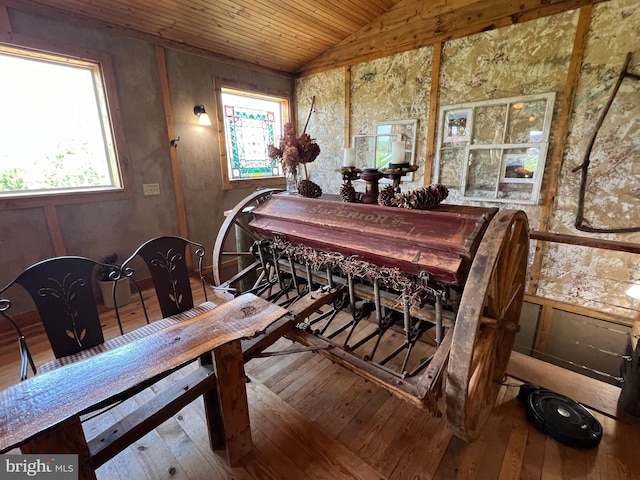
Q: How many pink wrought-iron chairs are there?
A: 0